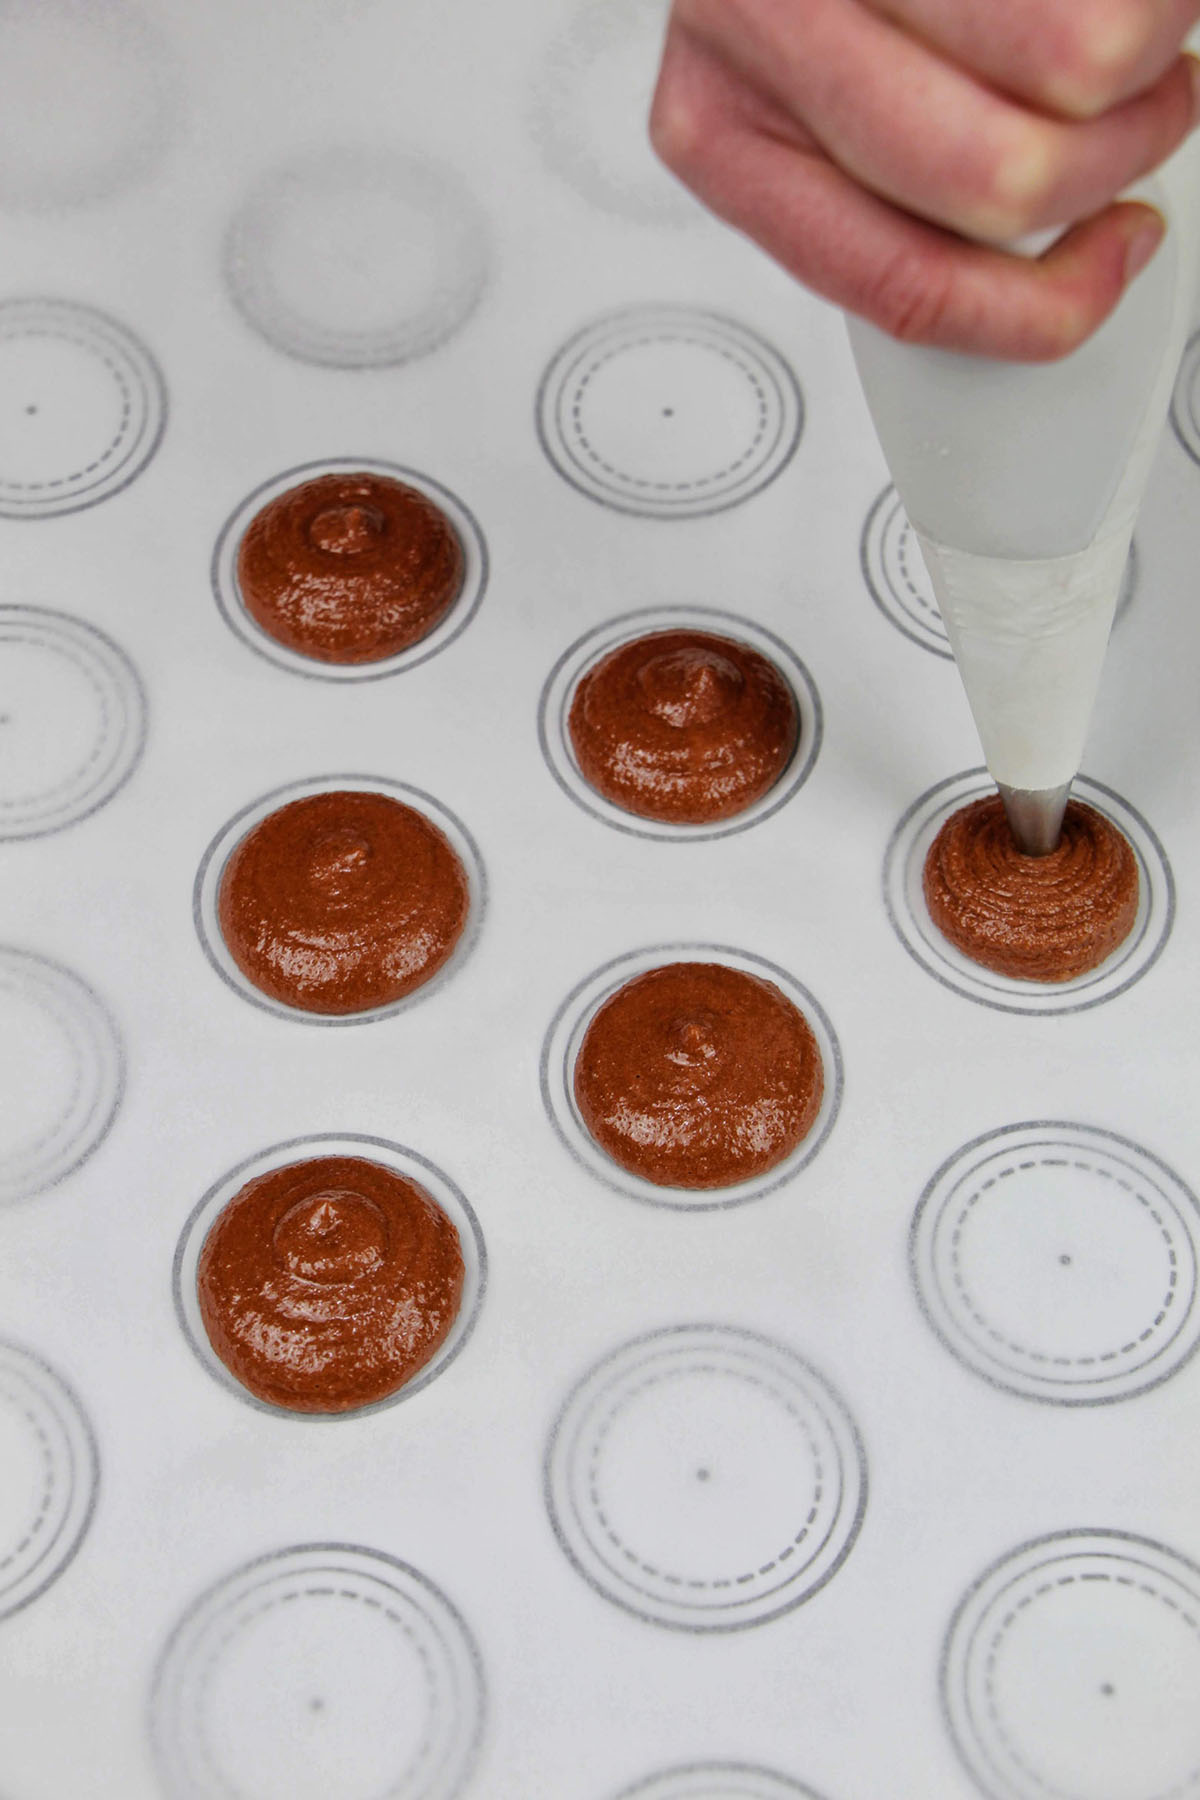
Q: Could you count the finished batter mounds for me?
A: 5